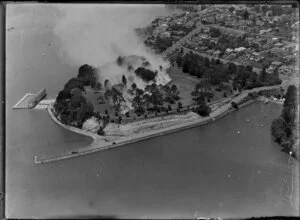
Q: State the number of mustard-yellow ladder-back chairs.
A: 0